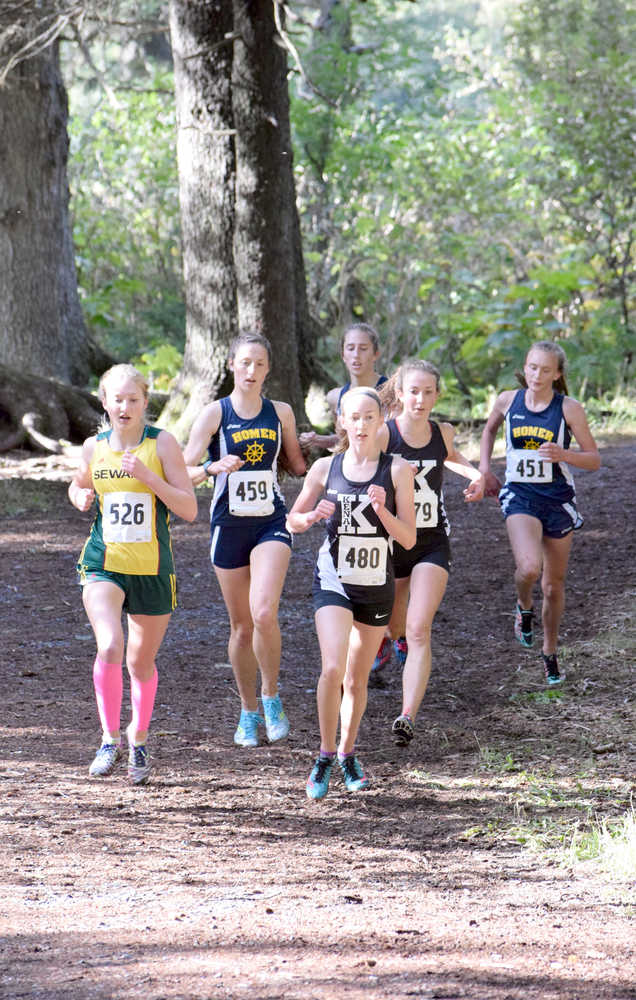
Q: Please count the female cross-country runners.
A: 6